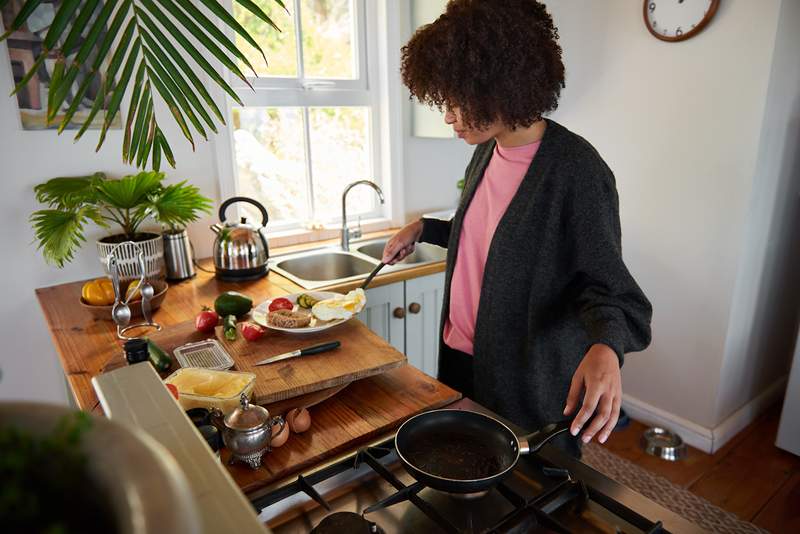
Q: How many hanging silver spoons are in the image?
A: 2